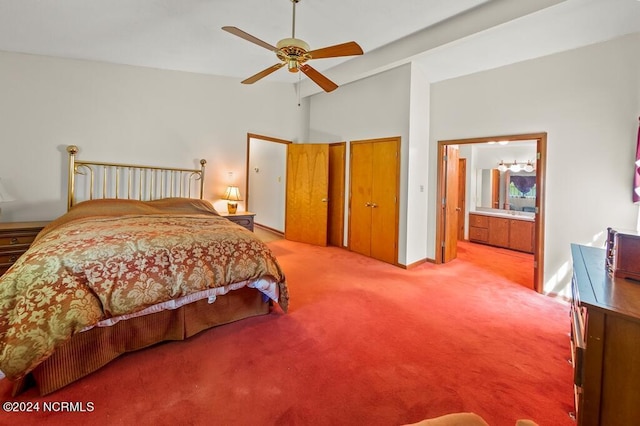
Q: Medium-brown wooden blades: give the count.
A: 4